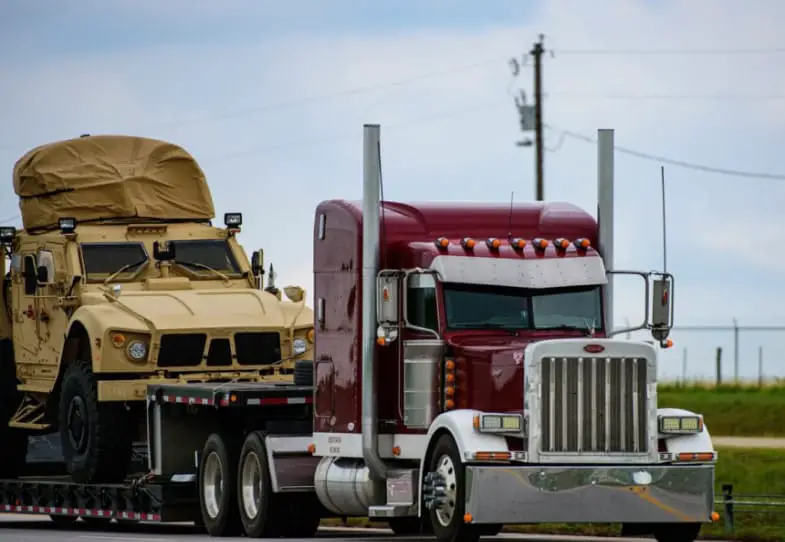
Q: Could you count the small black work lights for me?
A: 3